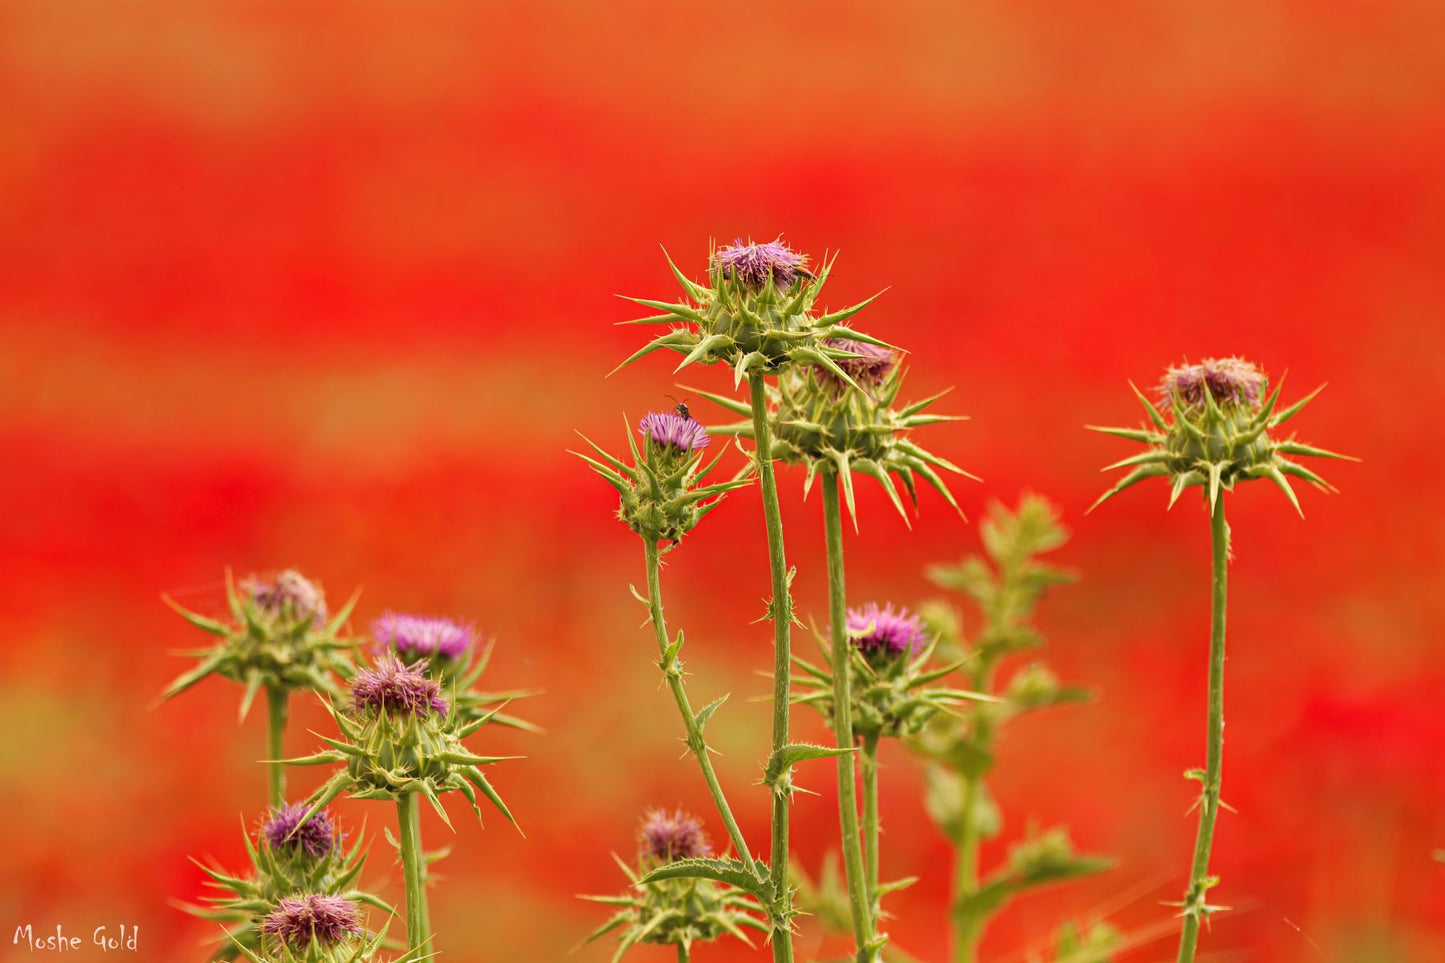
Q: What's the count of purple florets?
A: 11